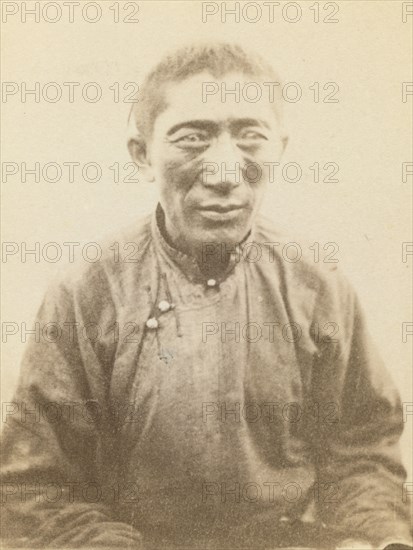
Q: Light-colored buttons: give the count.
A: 3